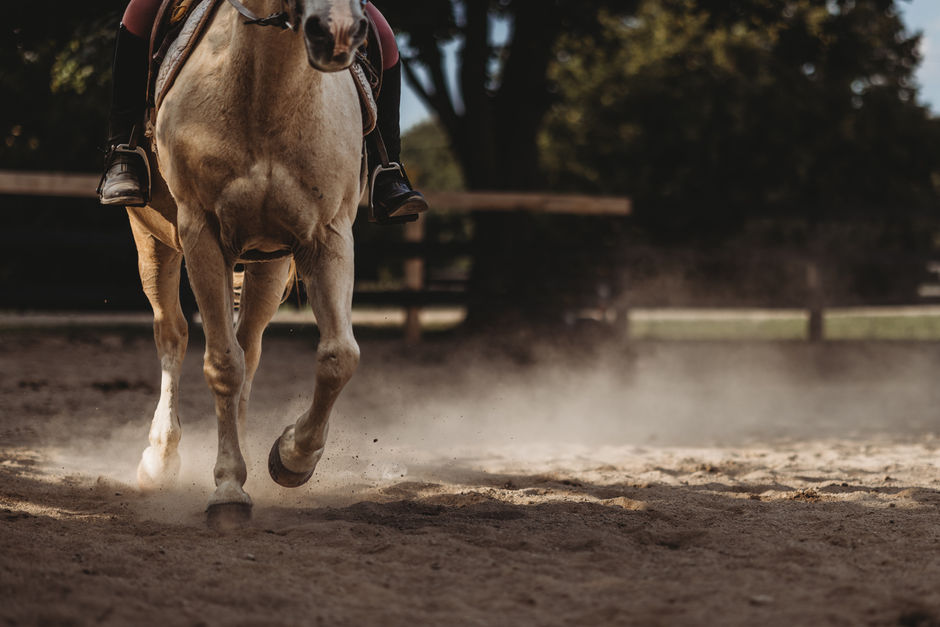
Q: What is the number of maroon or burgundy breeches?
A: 1